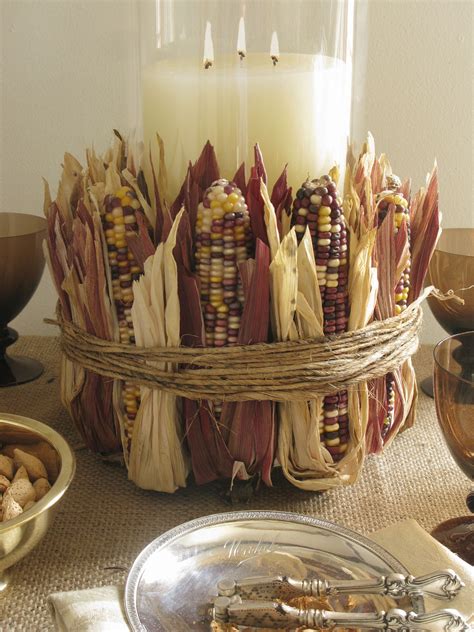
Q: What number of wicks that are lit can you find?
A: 3